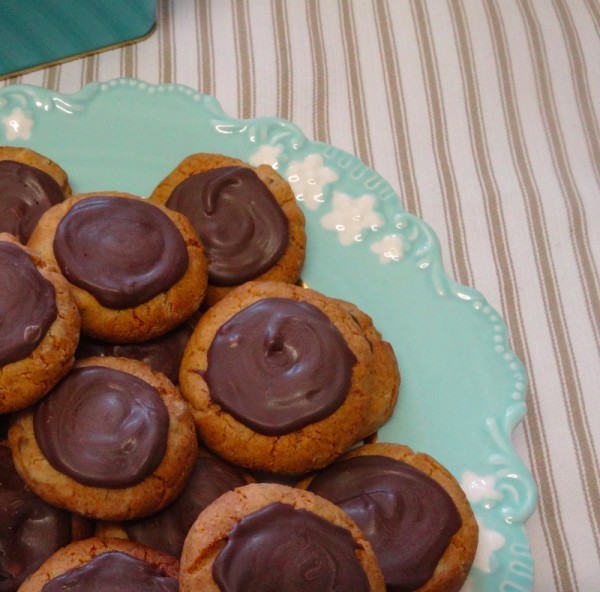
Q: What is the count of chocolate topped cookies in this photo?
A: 12